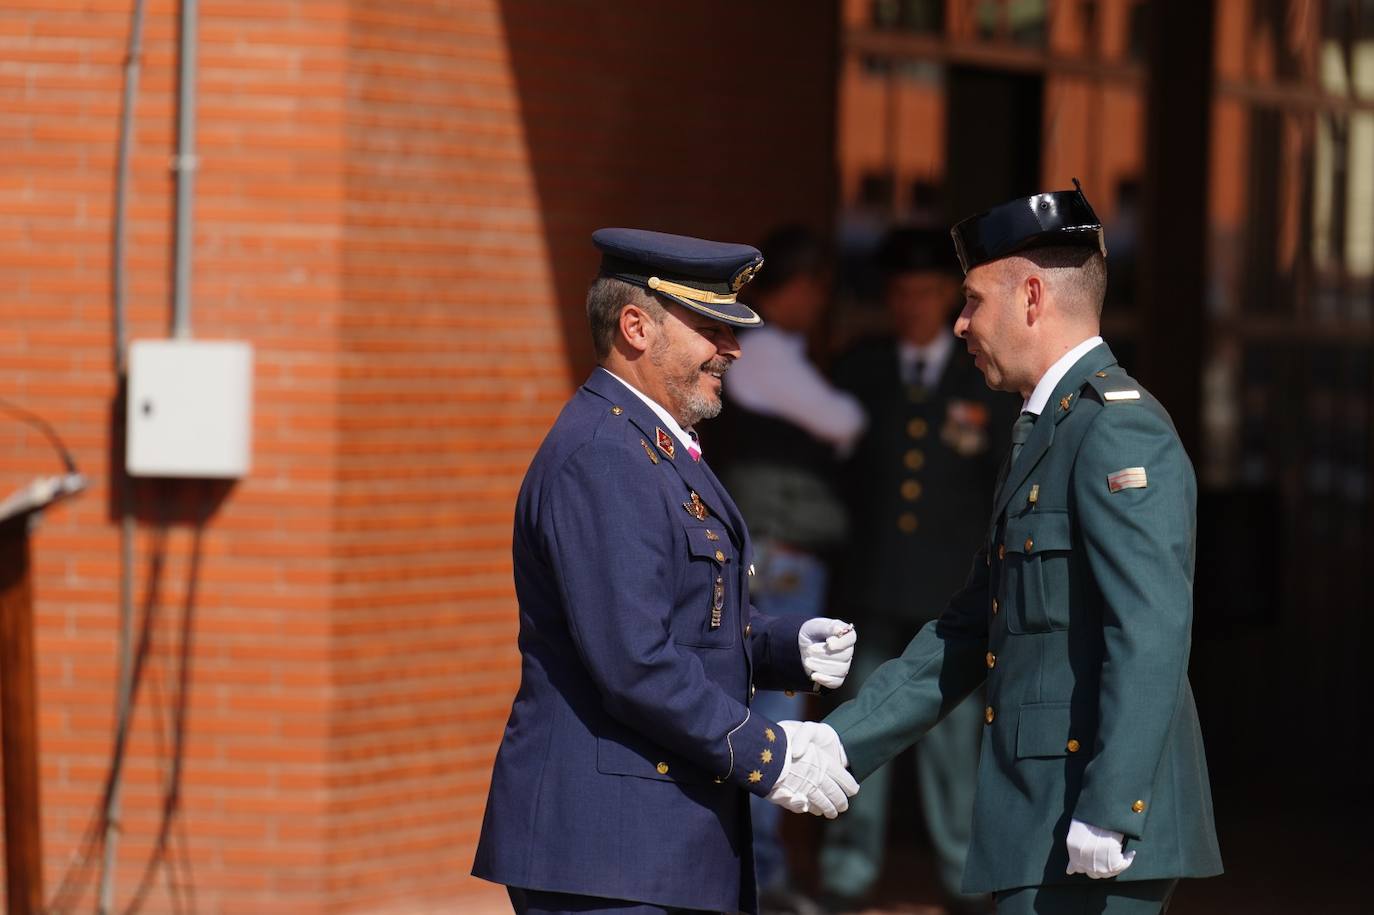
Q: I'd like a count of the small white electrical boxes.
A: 1